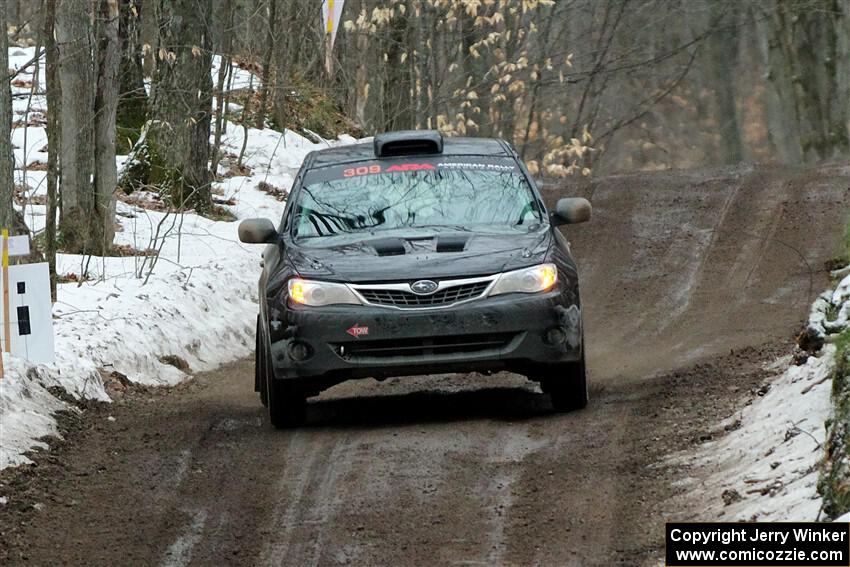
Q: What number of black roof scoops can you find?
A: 1